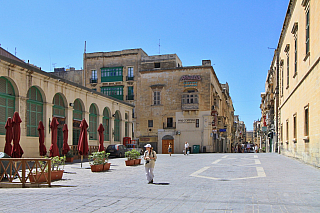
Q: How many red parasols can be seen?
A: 7